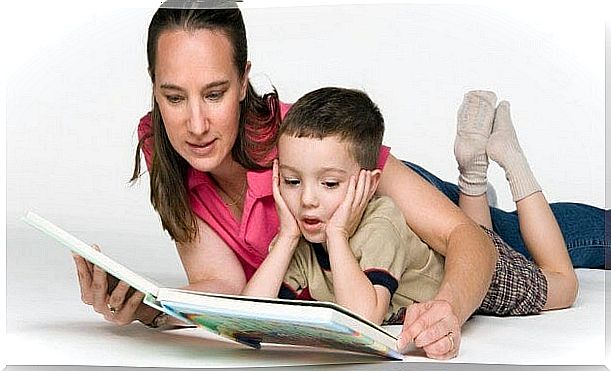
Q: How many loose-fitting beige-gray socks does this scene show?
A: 2